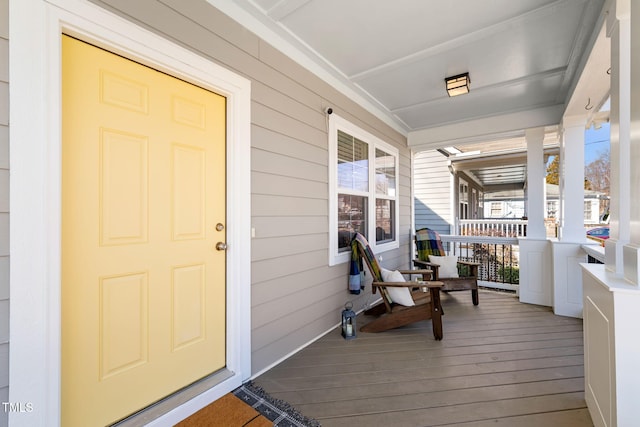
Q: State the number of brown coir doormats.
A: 1